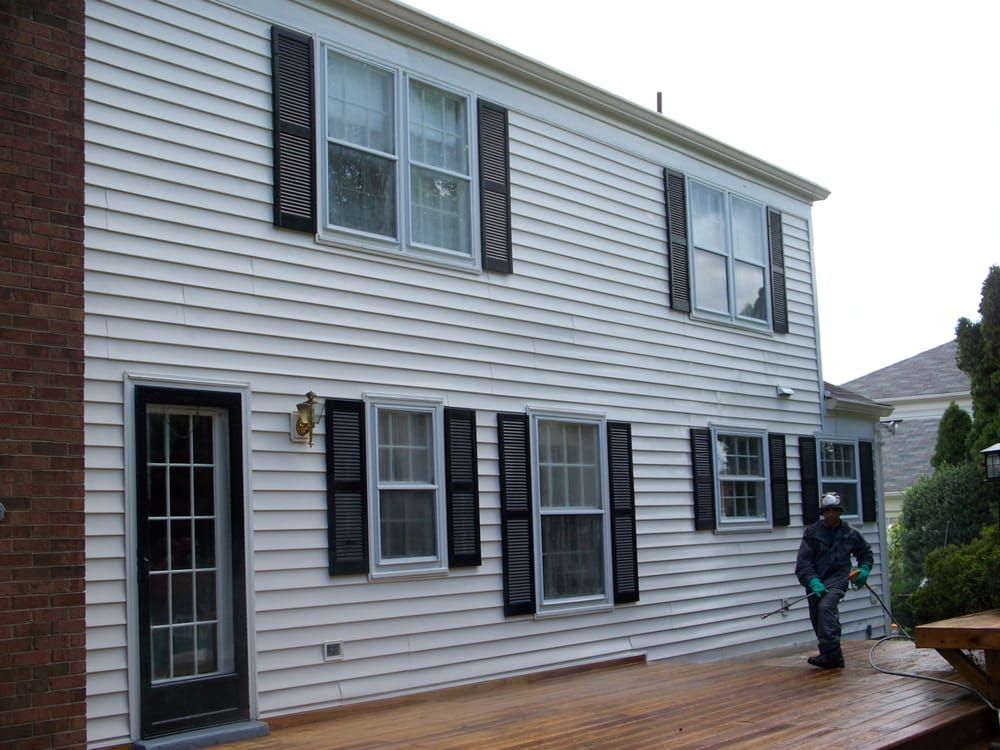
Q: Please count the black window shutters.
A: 12